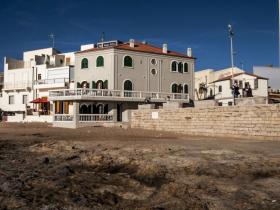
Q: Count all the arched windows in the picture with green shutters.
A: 12